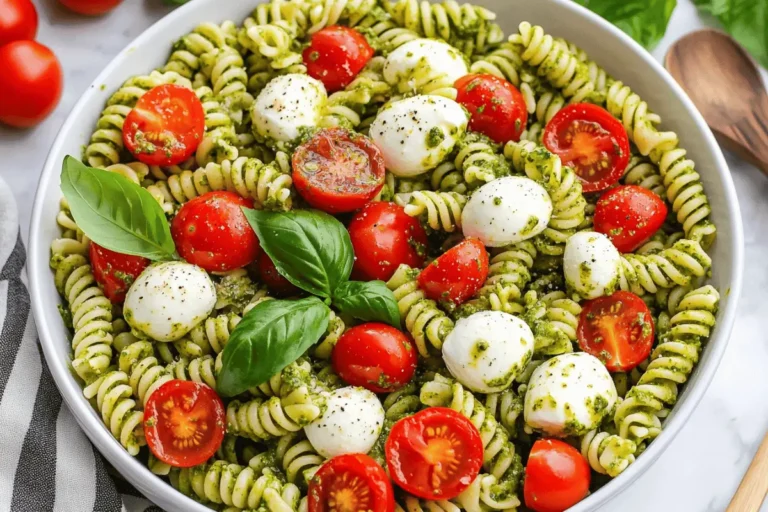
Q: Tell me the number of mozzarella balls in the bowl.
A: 9